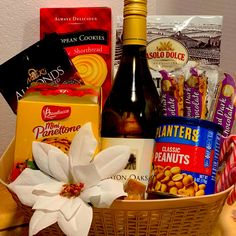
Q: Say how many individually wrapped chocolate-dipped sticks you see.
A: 3